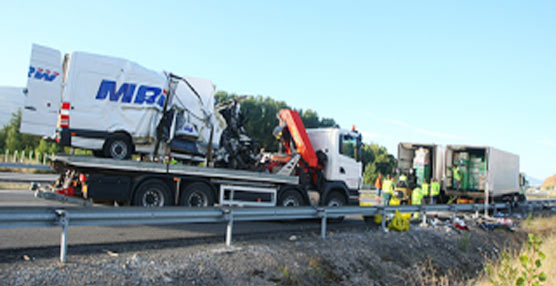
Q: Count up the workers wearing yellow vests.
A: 6